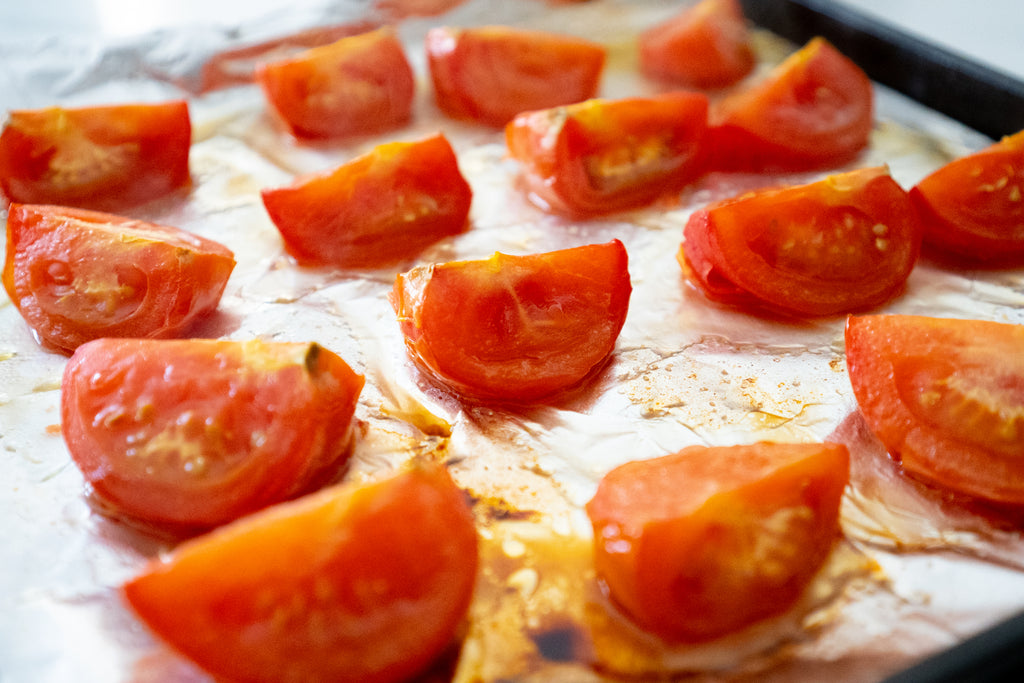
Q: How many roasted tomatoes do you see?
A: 15